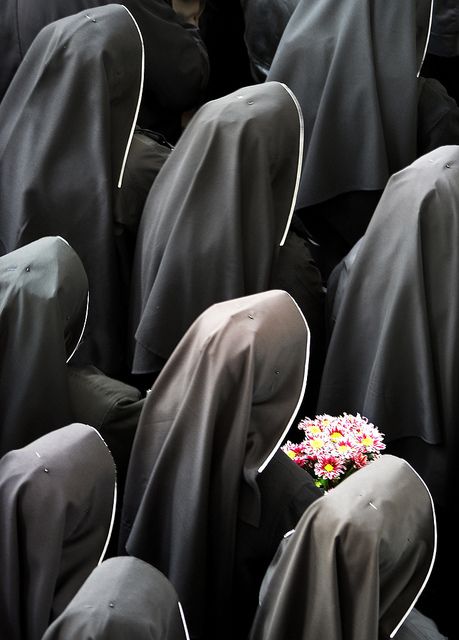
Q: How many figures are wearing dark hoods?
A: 9